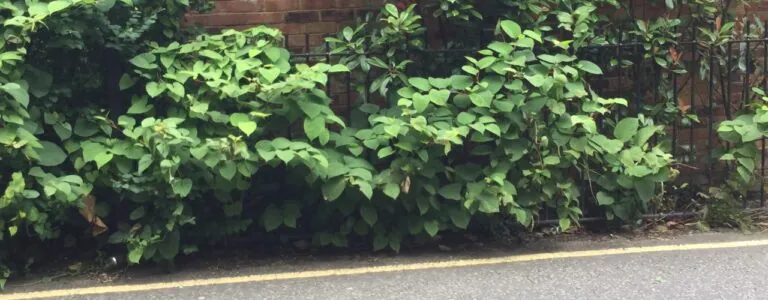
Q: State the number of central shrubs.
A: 2